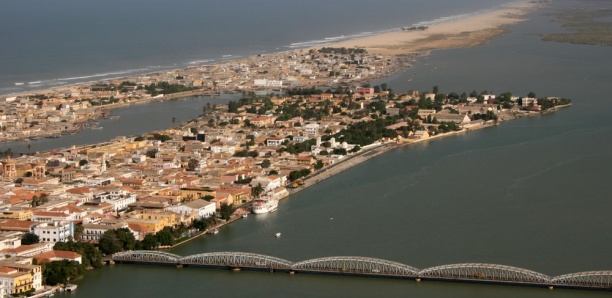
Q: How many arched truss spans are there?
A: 5